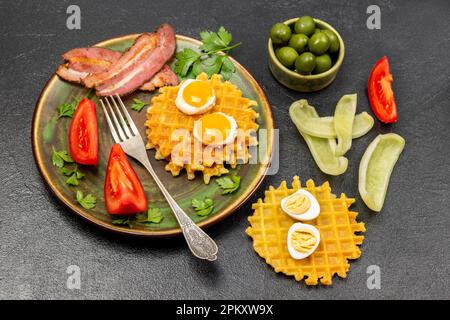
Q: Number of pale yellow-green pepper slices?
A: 4